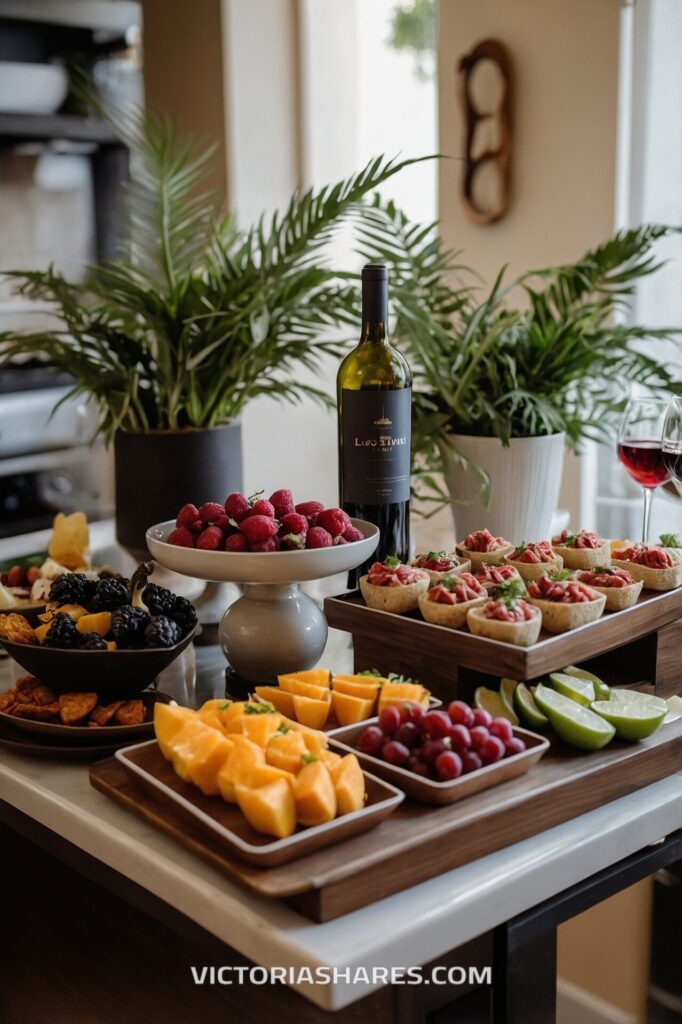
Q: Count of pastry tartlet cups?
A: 11